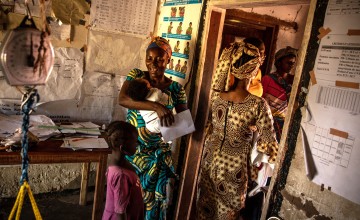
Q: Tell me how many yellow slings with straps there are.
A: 1